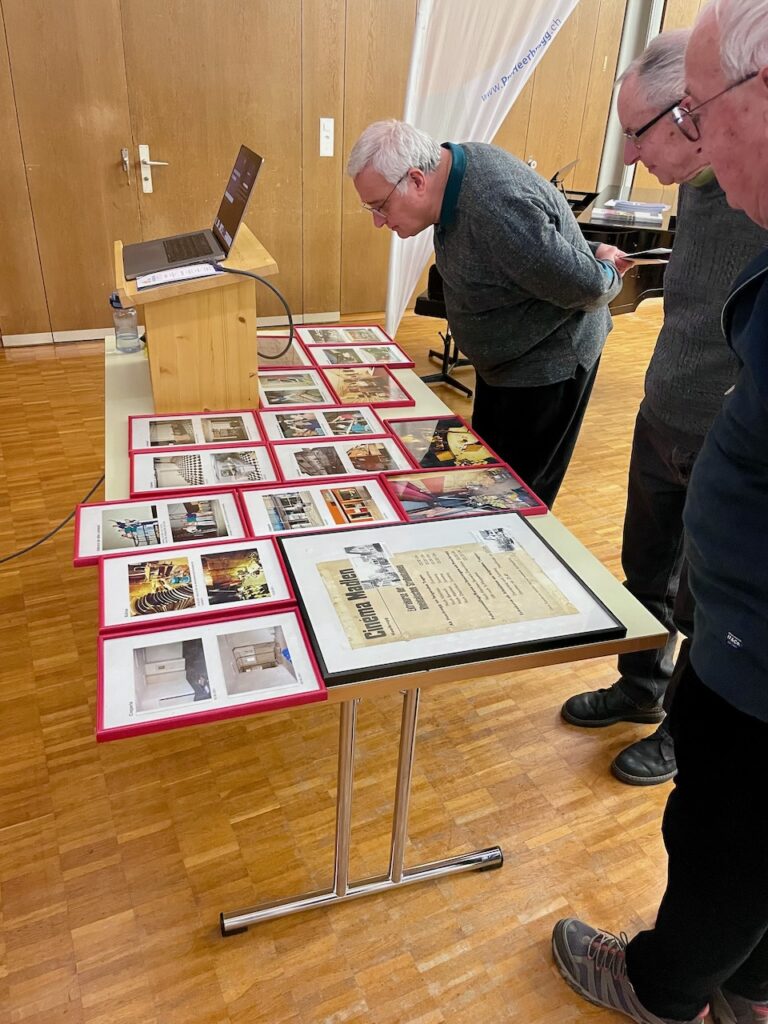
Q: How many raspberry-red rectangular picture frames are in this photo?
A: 15